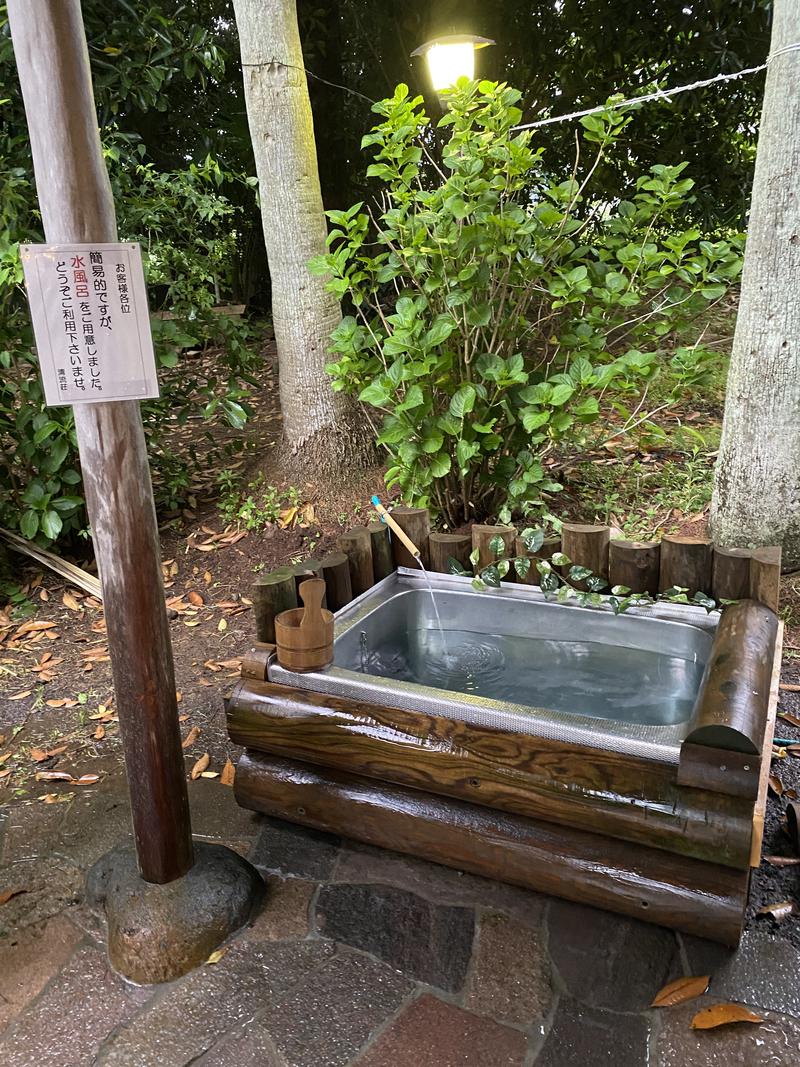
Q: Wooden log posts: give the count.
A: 14